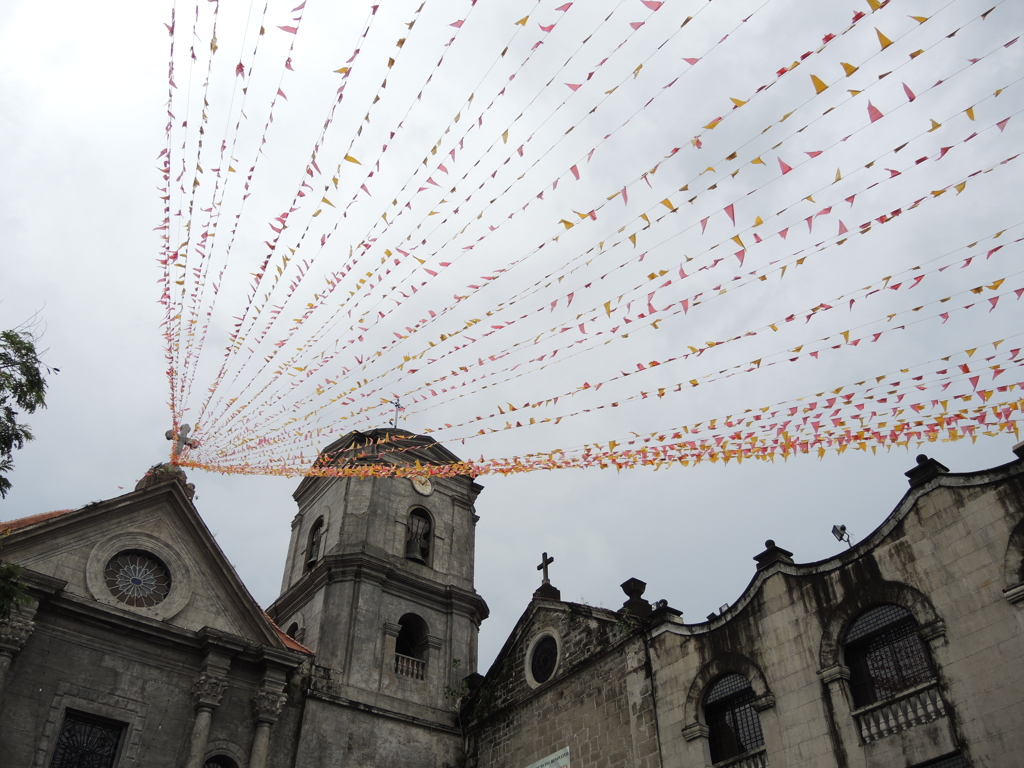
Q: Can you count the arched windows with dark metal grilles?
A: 2